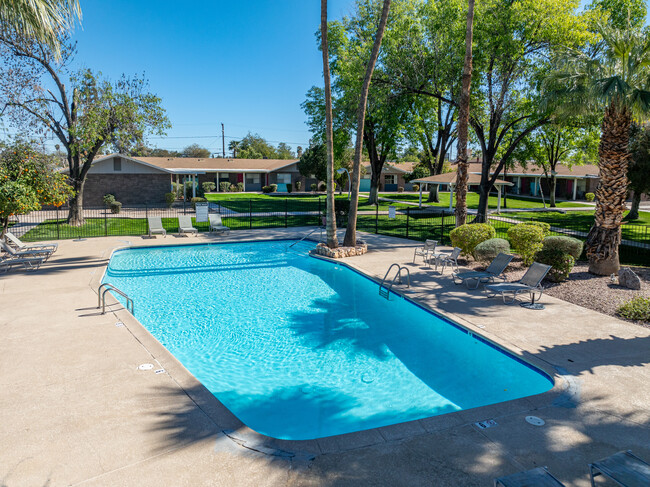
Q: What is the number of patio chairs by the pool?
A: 12